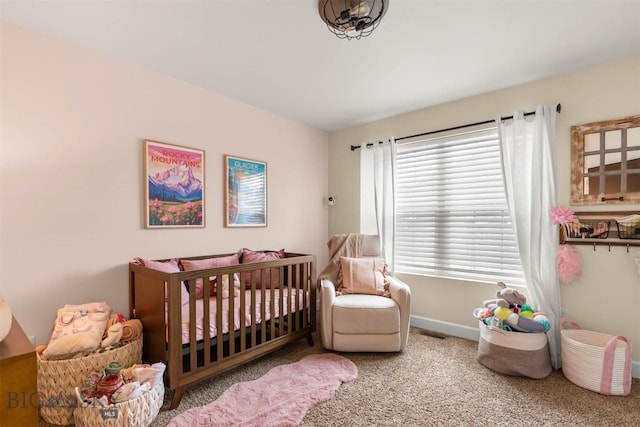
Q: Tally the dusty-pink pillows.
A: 4